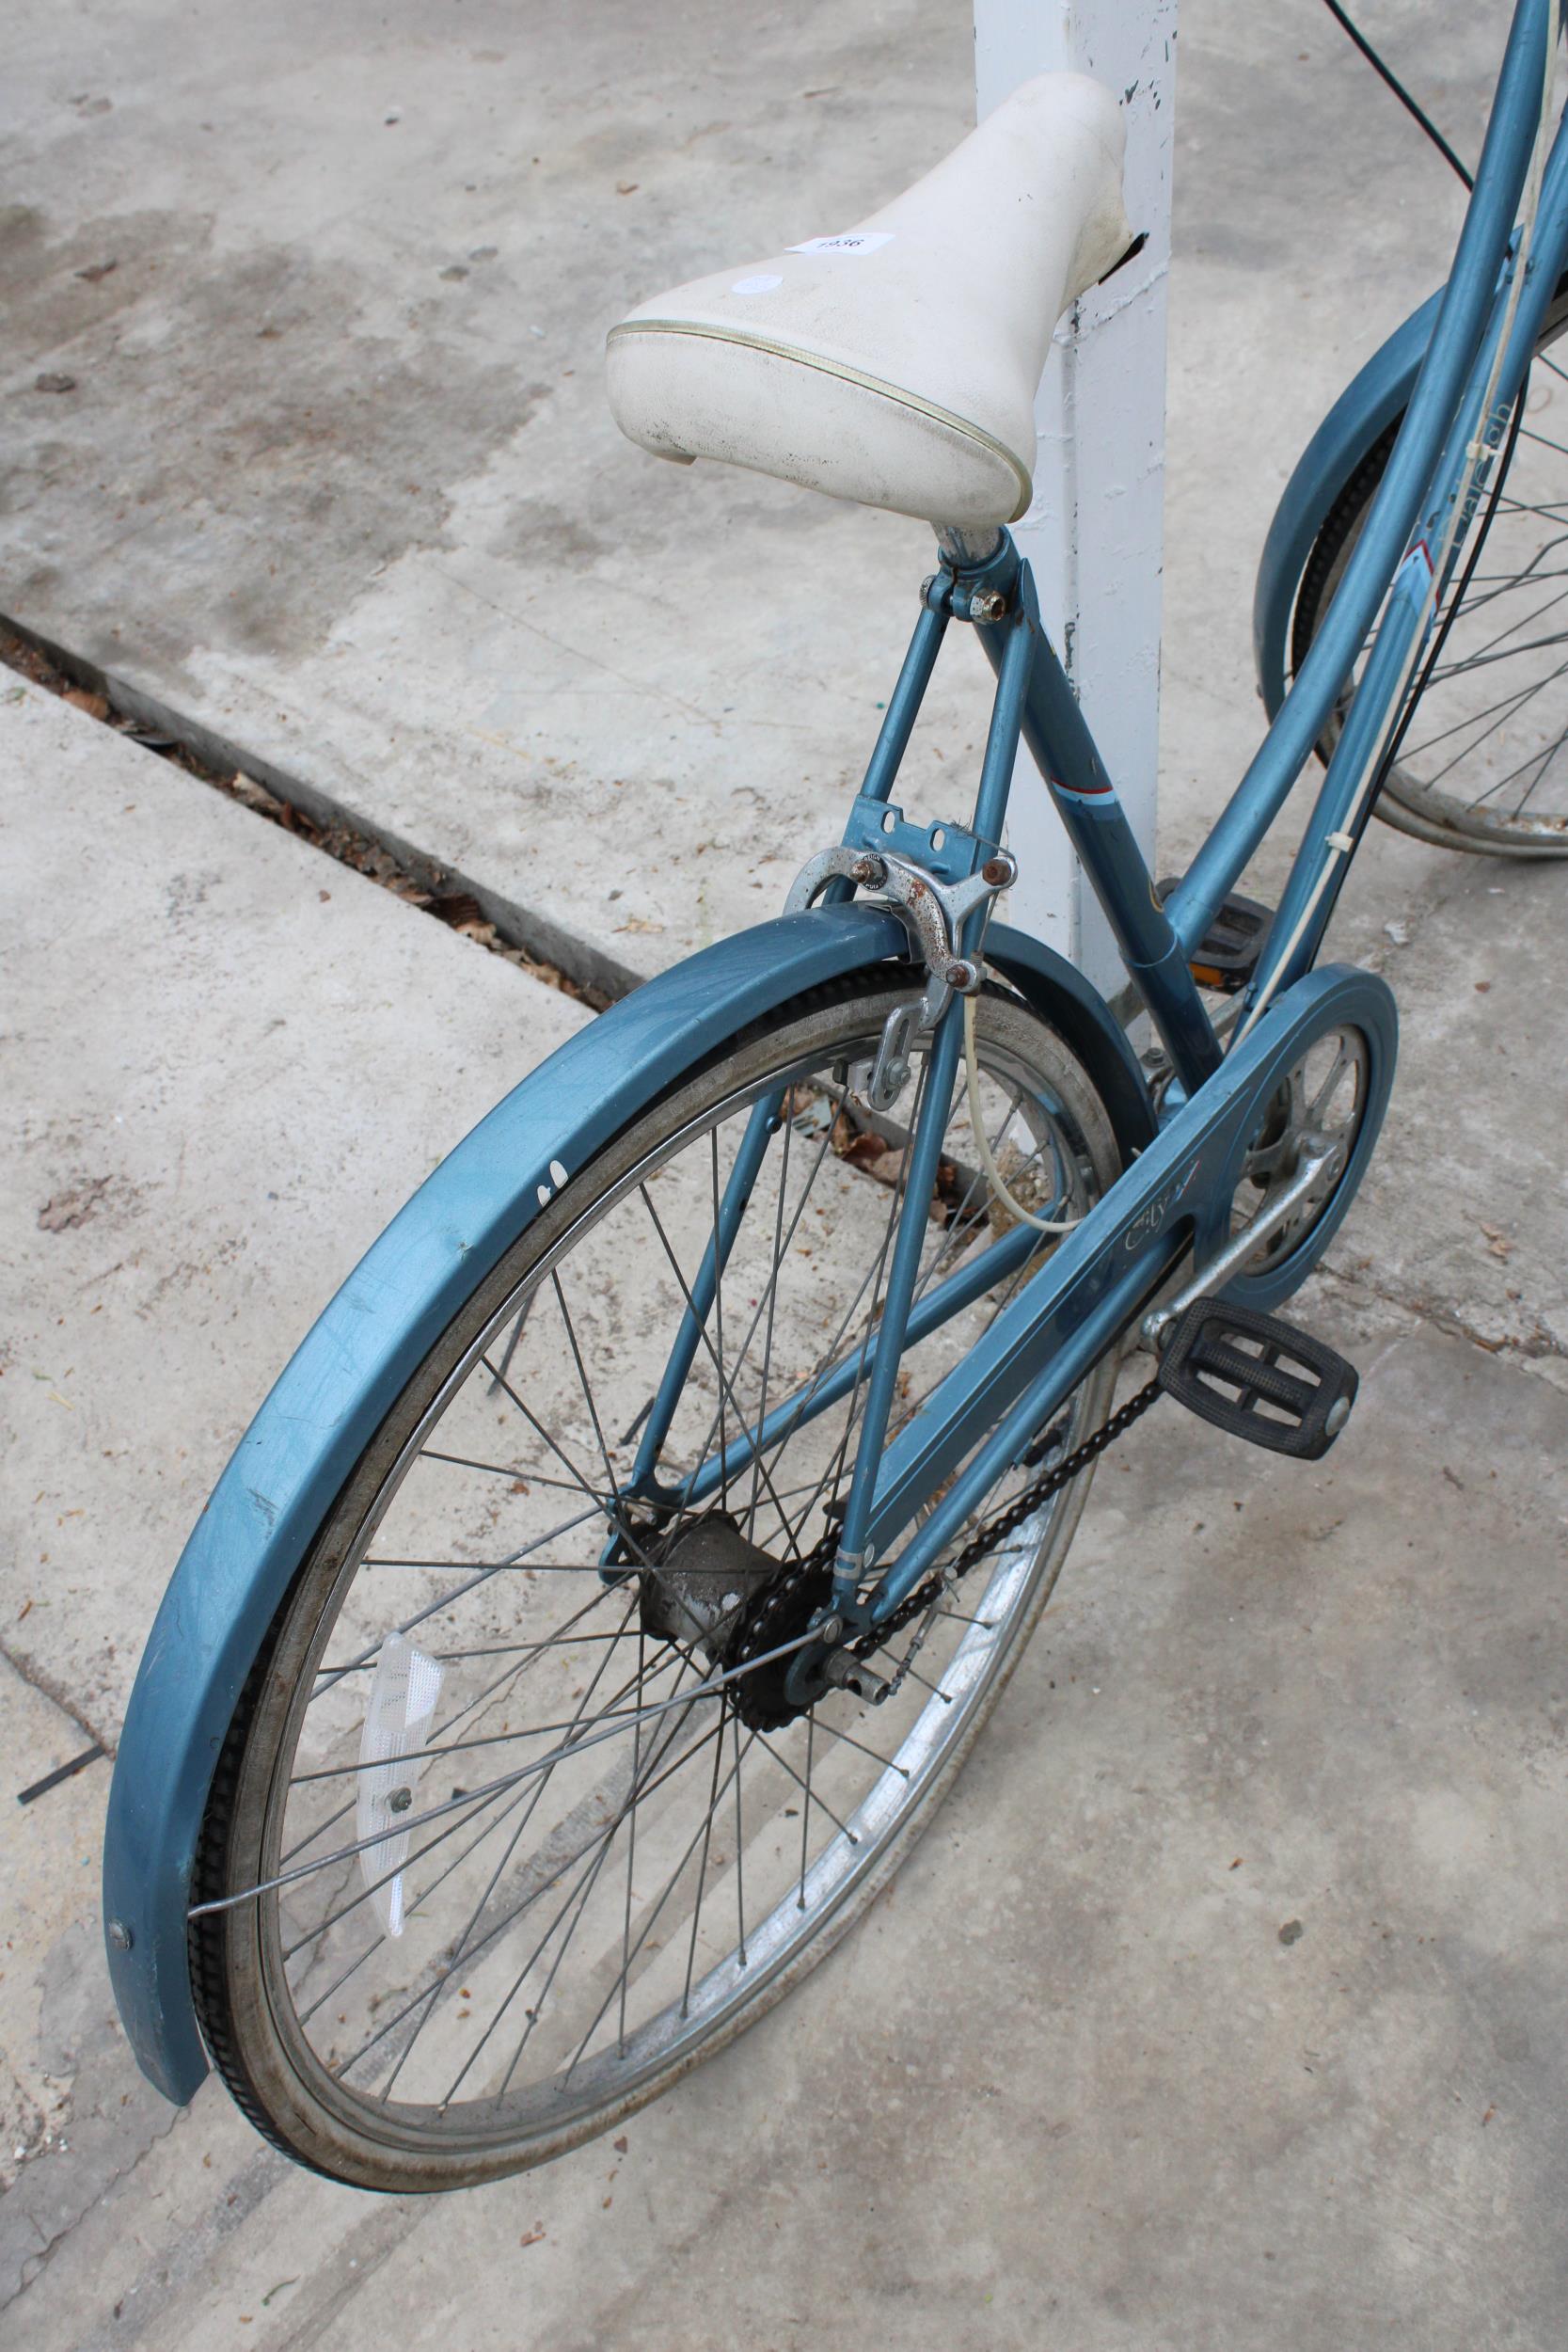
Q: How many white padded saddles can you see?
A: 1